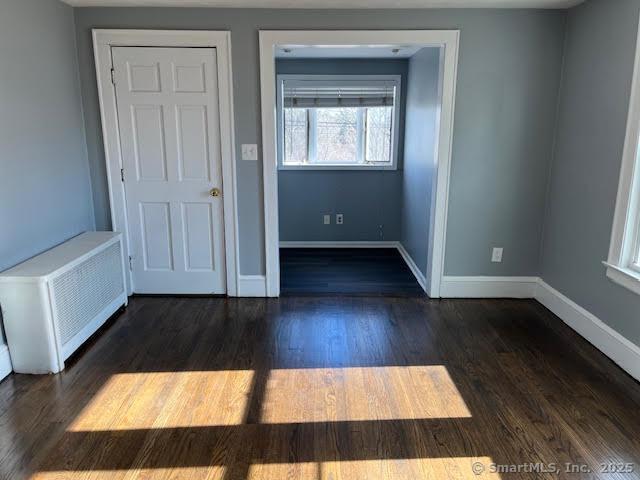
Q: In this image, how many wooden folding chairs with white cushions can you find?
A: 0